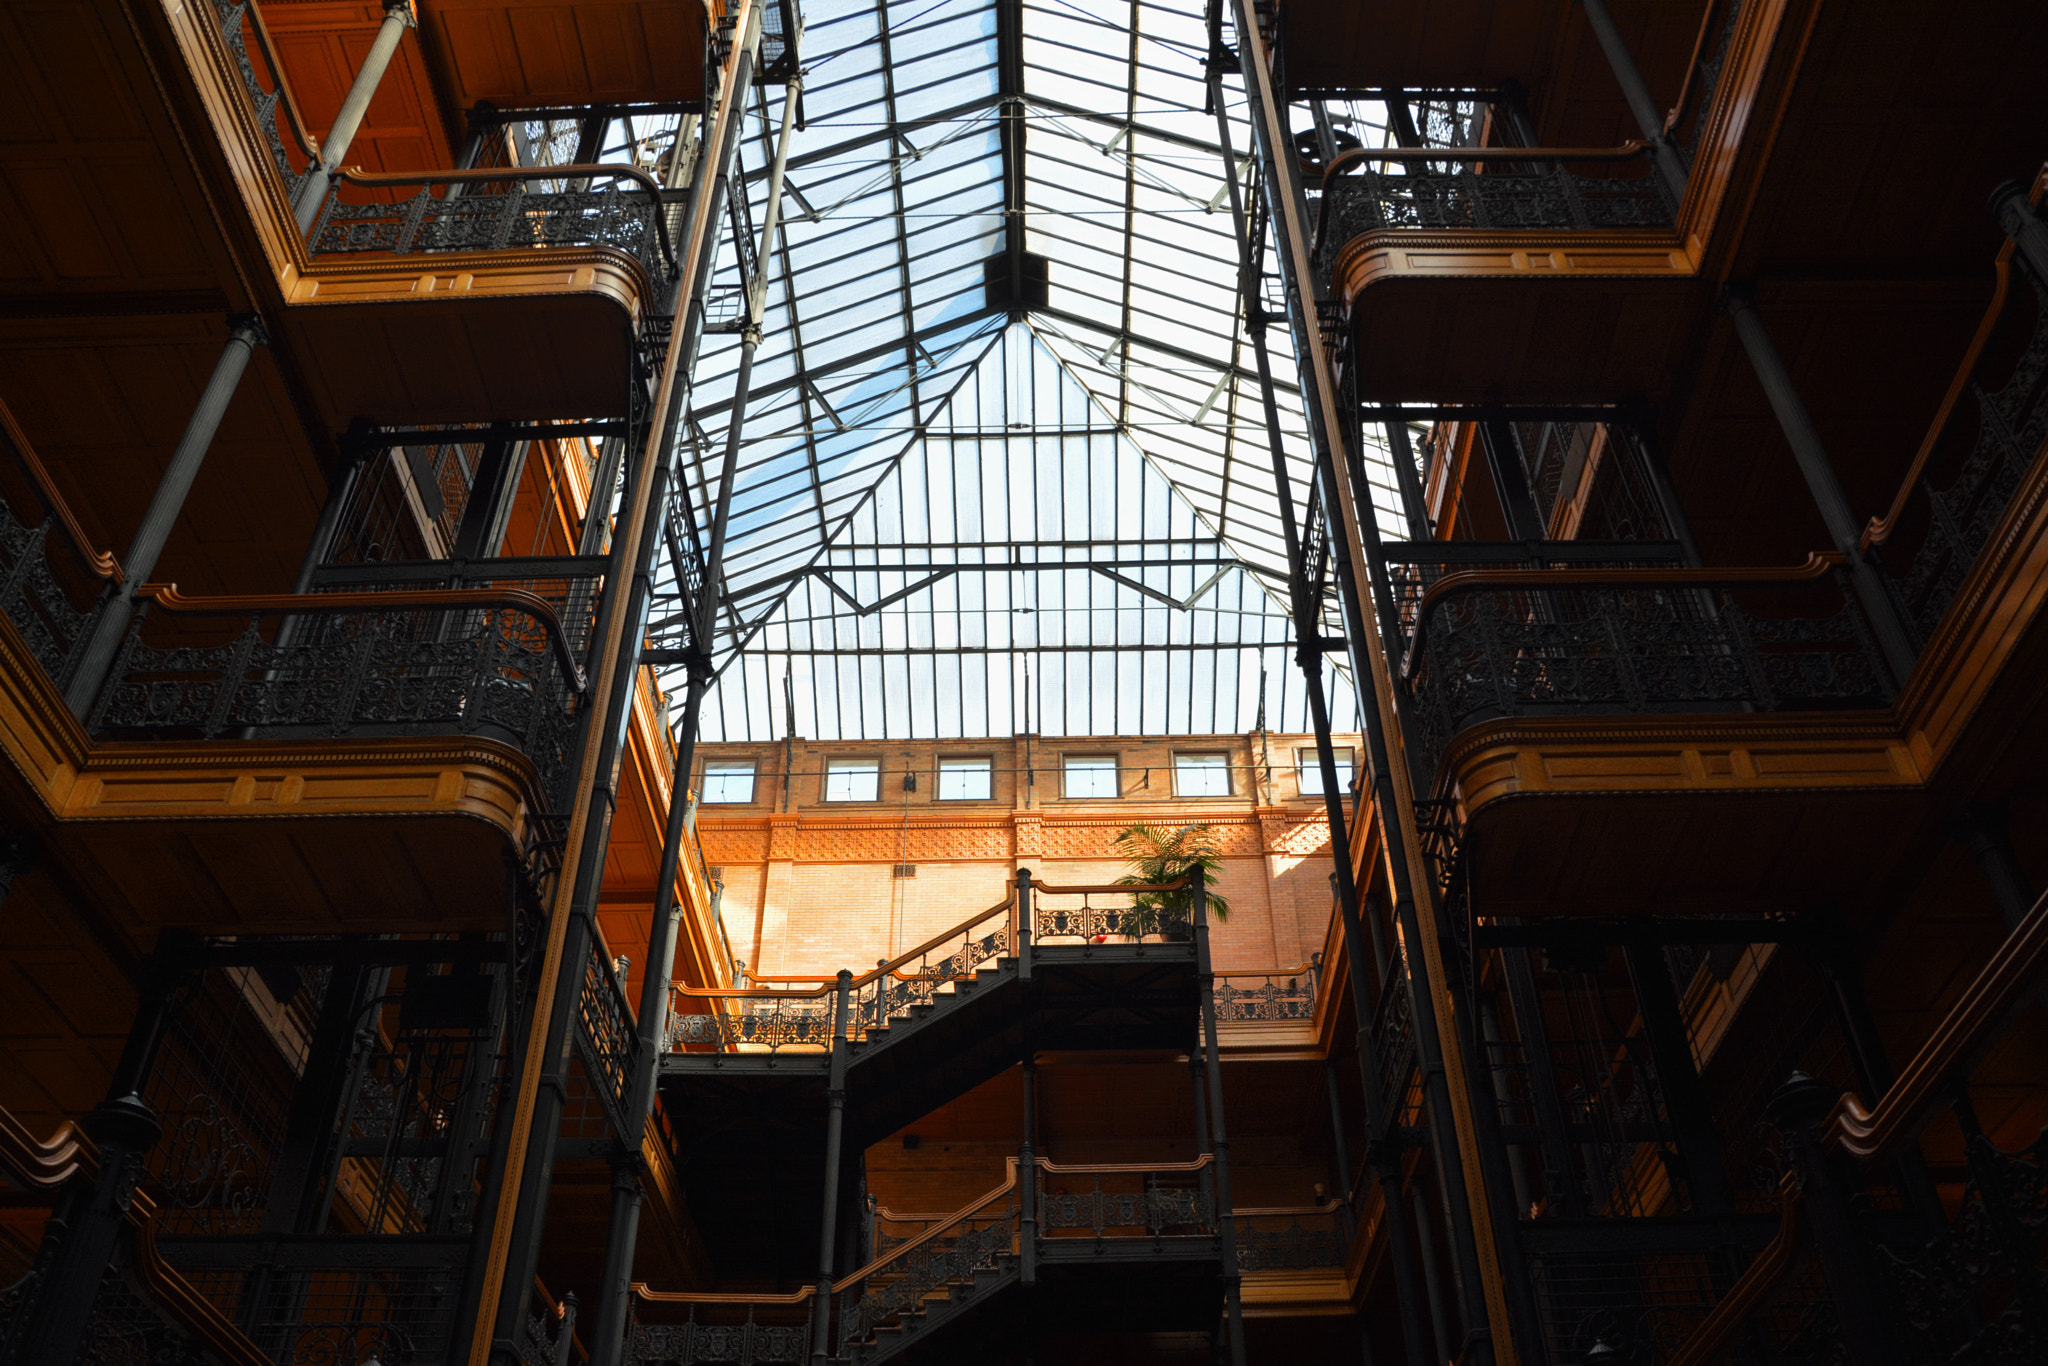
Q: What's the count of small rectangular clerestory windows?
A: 6